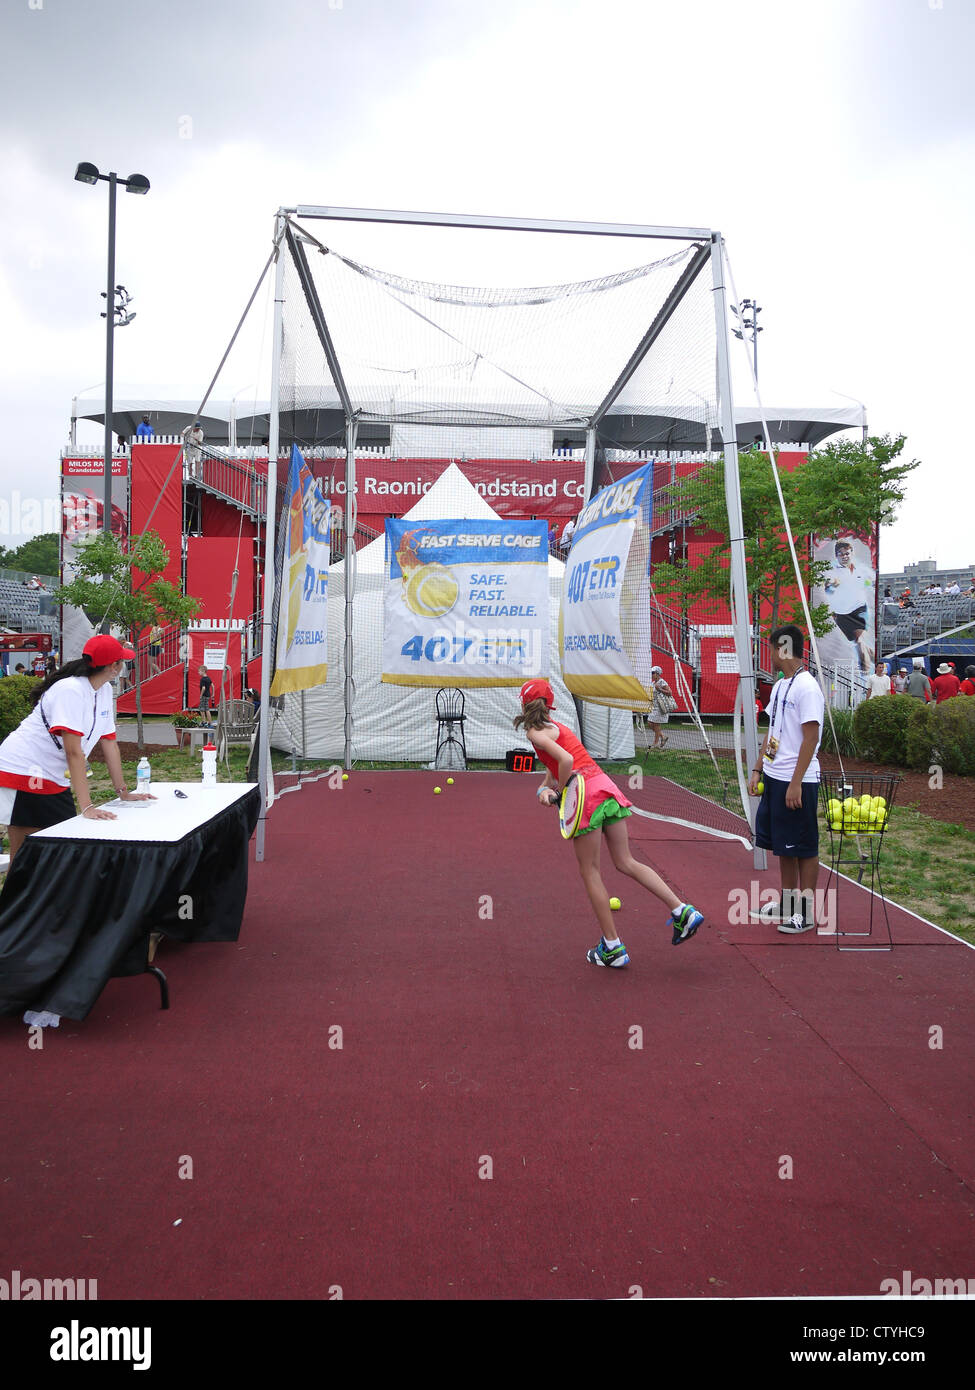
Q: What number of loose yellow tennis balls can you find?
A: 4